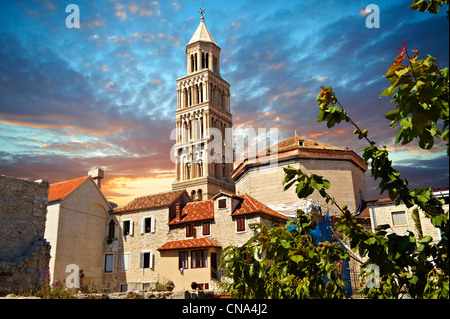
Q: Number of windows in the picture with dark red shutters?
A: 4